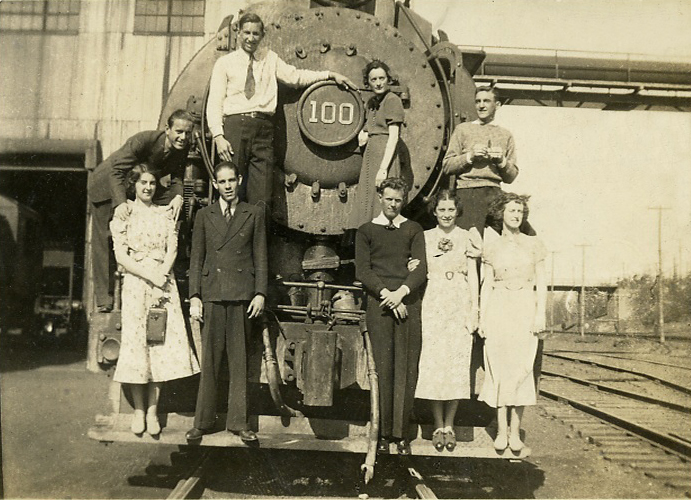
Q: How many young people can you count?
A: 9